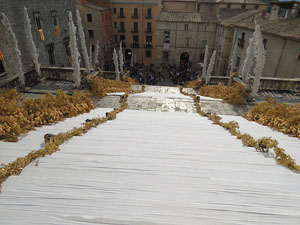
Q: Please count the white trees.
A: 12